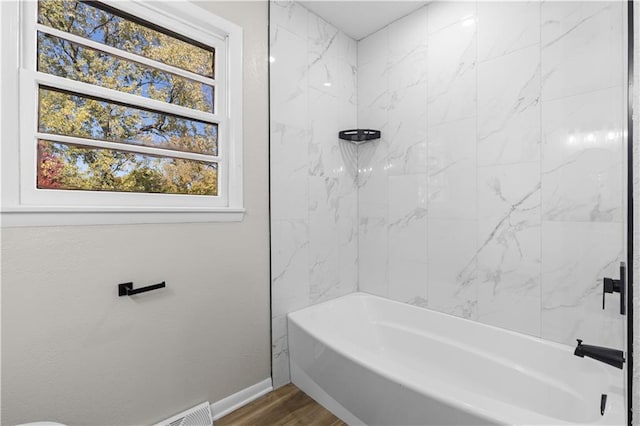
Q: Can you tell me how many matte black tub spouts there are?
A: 1